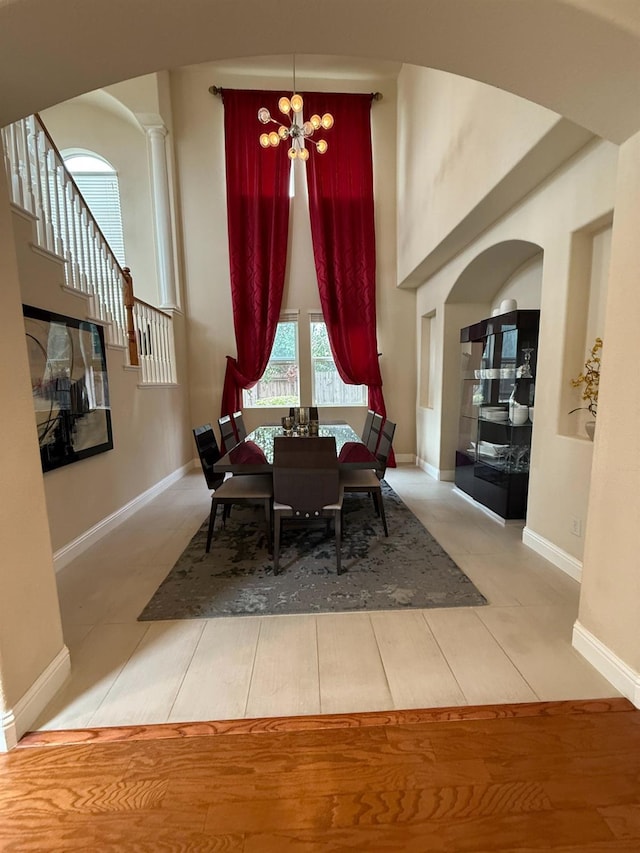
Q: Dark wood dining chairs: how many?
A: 8